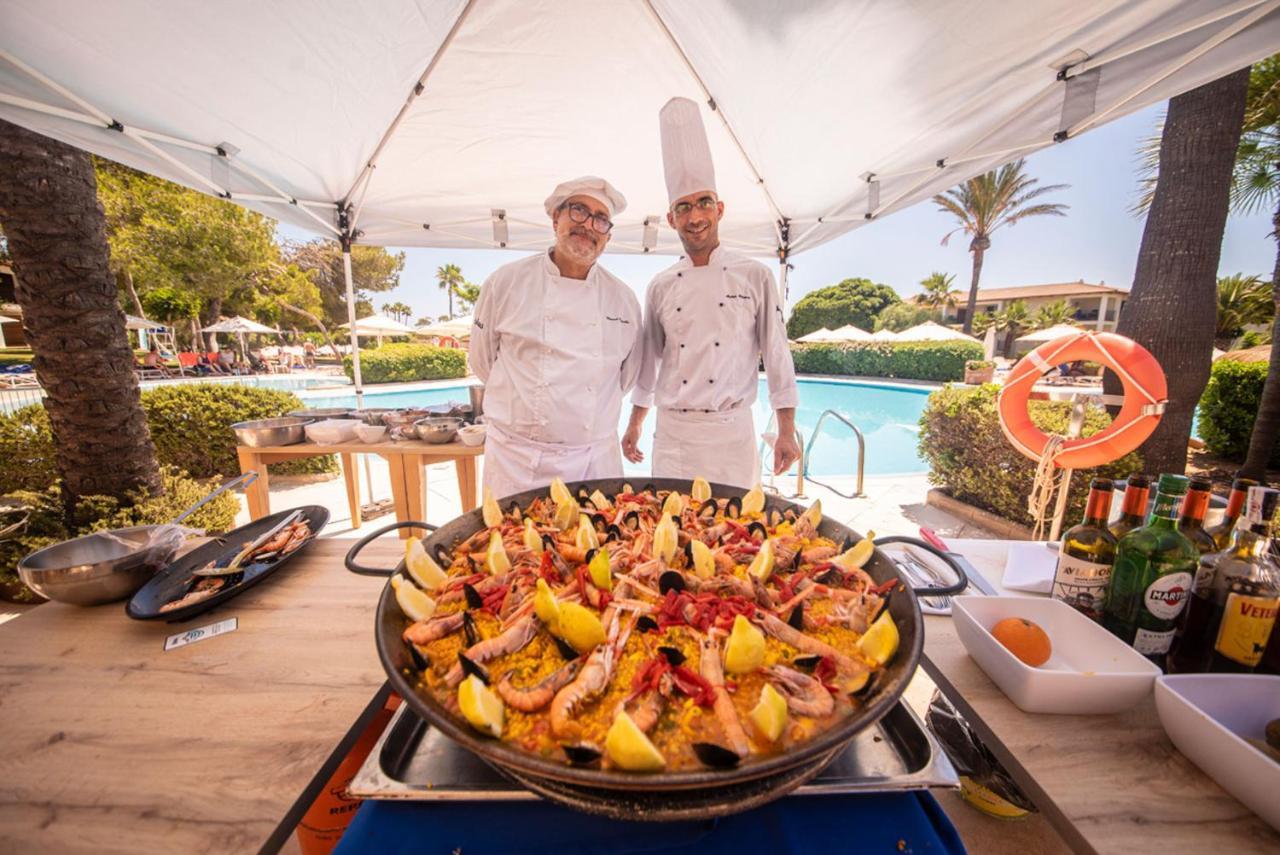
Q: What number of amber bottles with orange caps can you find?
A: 4